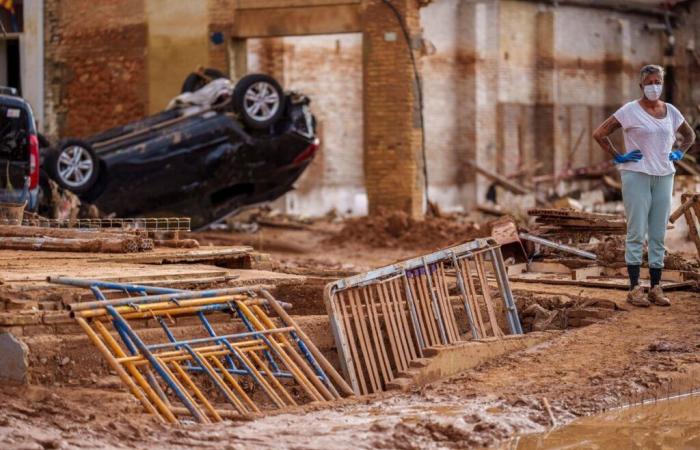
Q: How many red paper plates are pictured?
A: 0